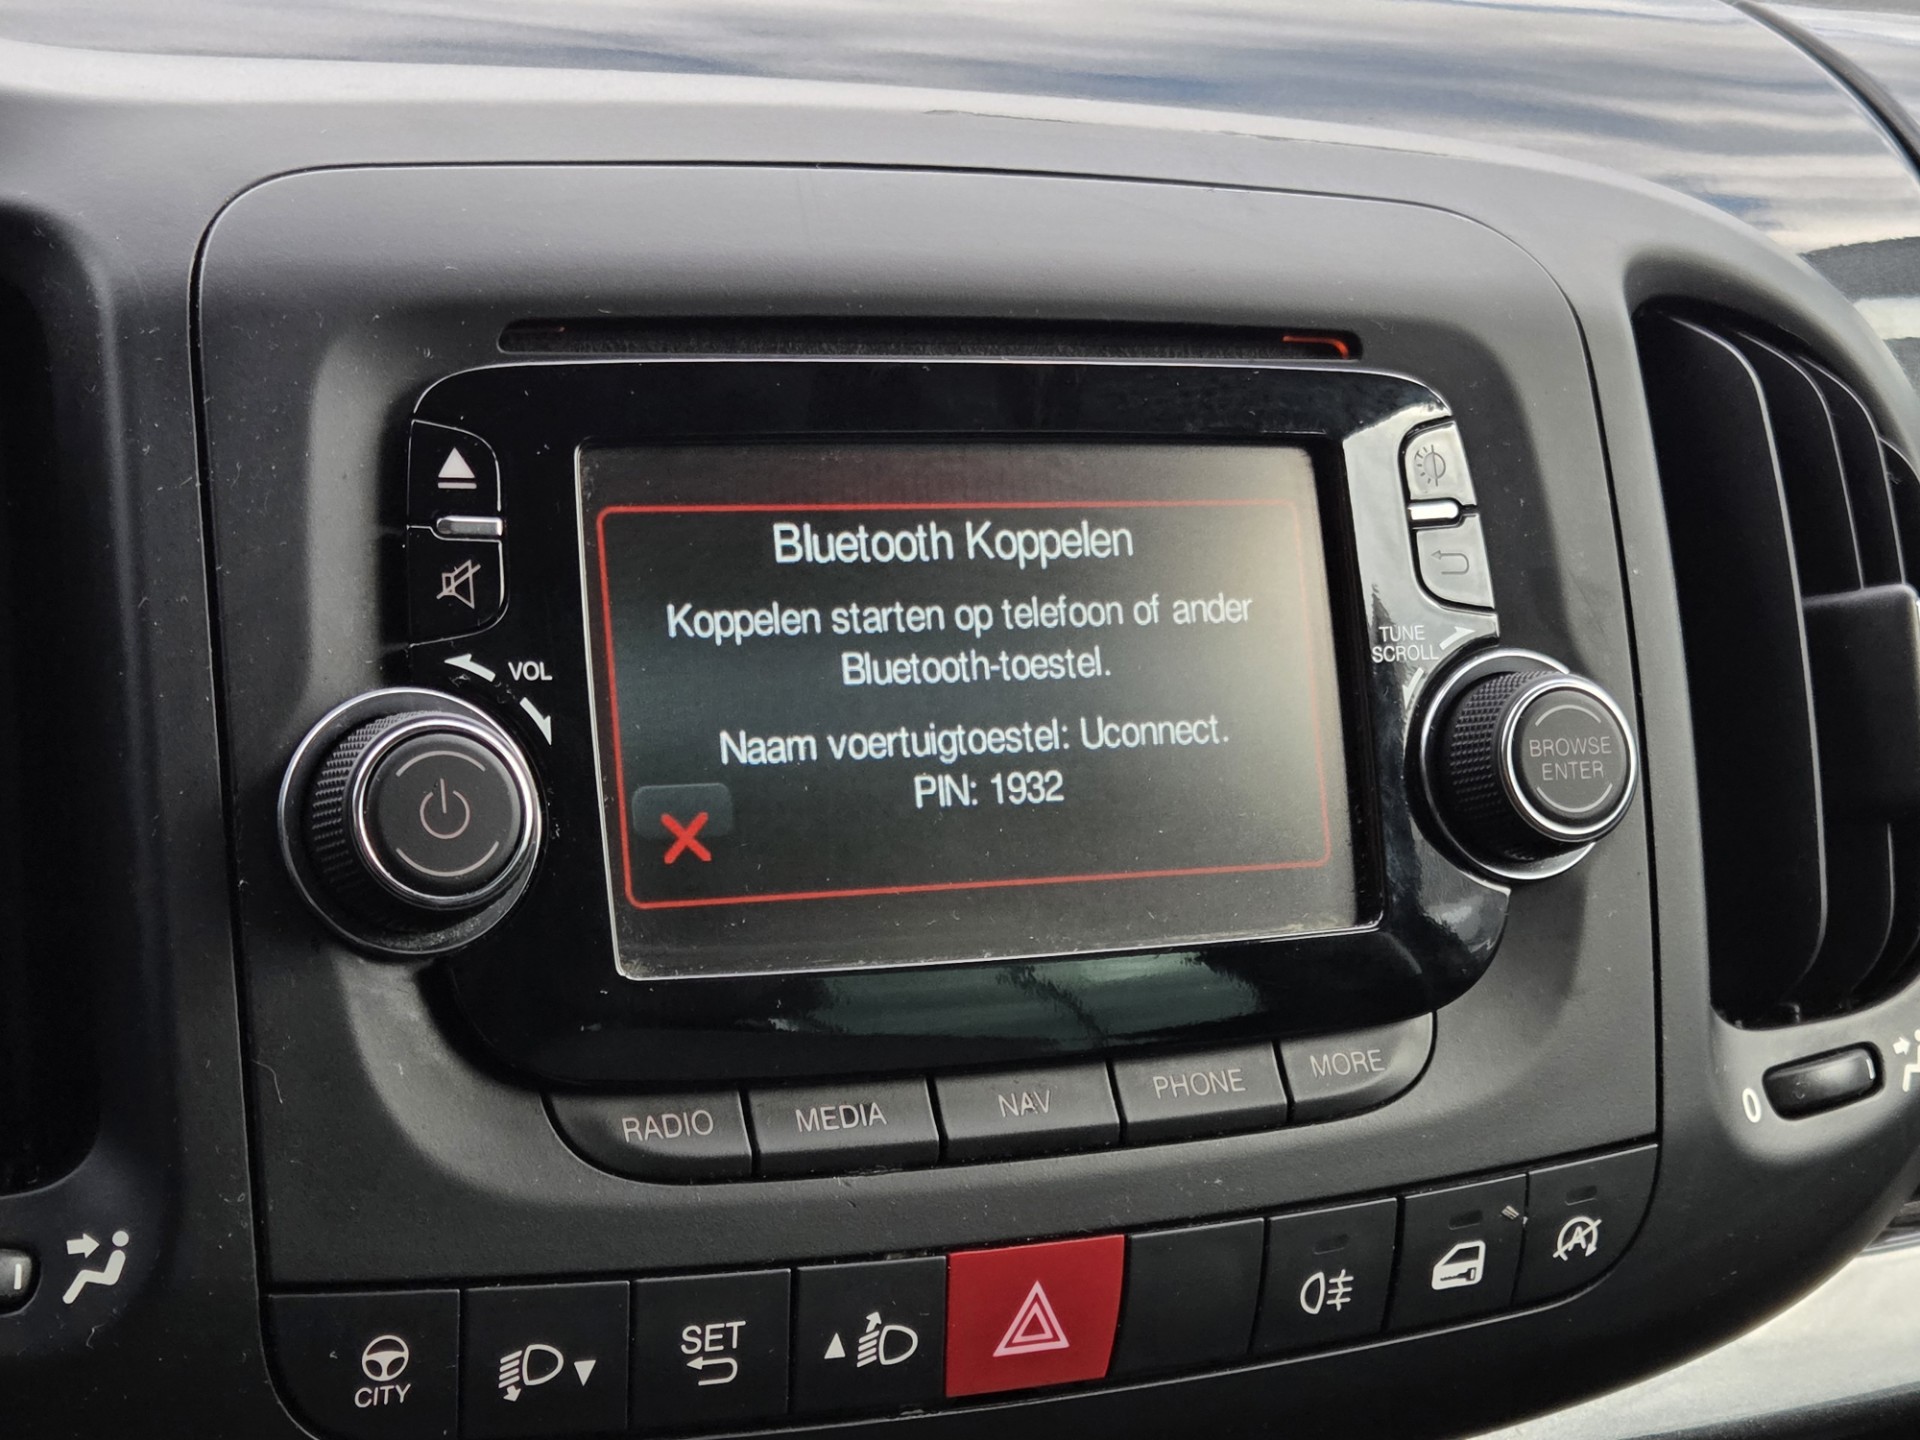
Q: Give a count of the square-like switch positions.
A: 9